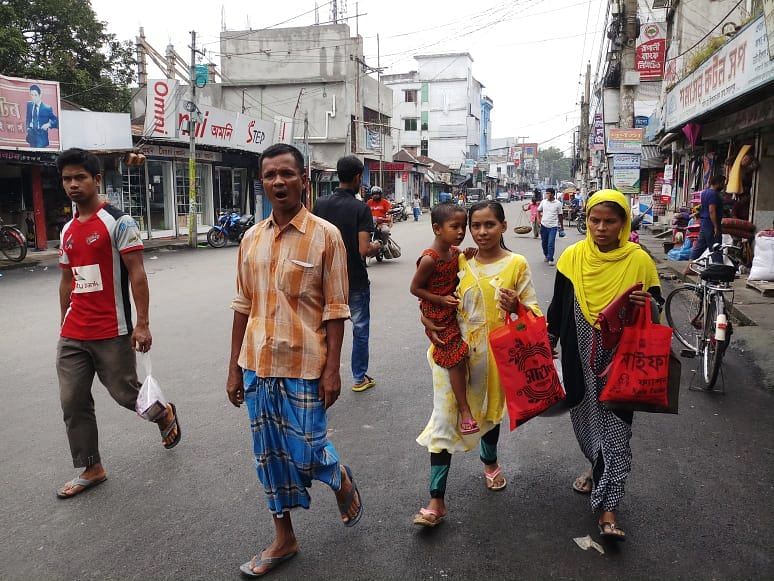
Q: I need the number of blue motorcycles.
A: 1